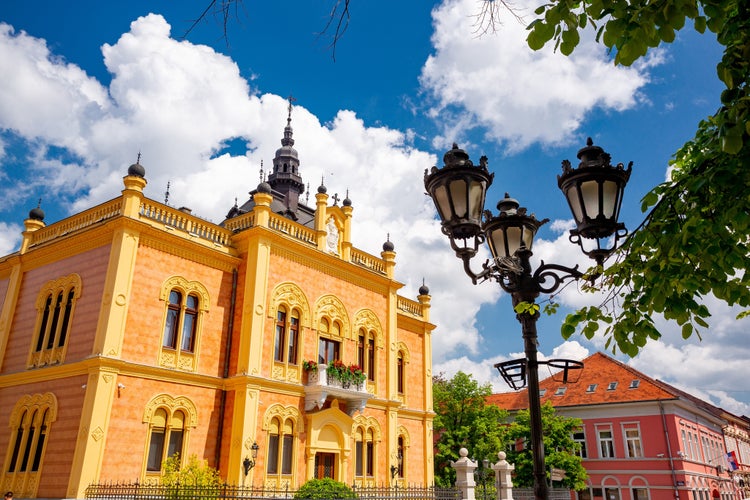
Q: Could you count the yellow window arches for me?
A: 11